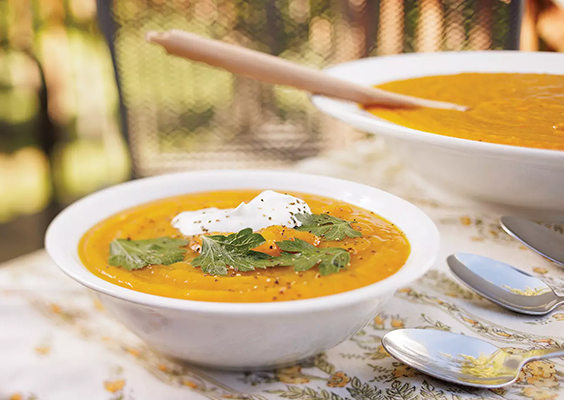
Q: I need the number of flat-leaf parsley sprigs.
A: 4